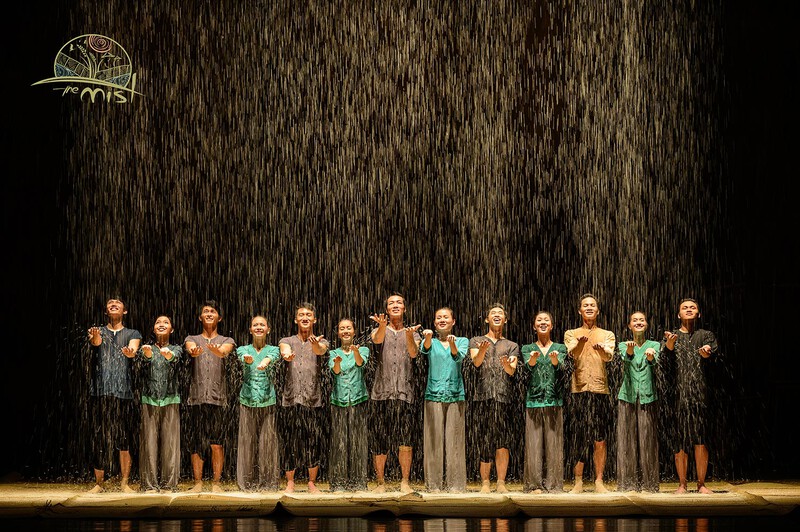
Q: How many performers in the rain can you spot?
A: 13